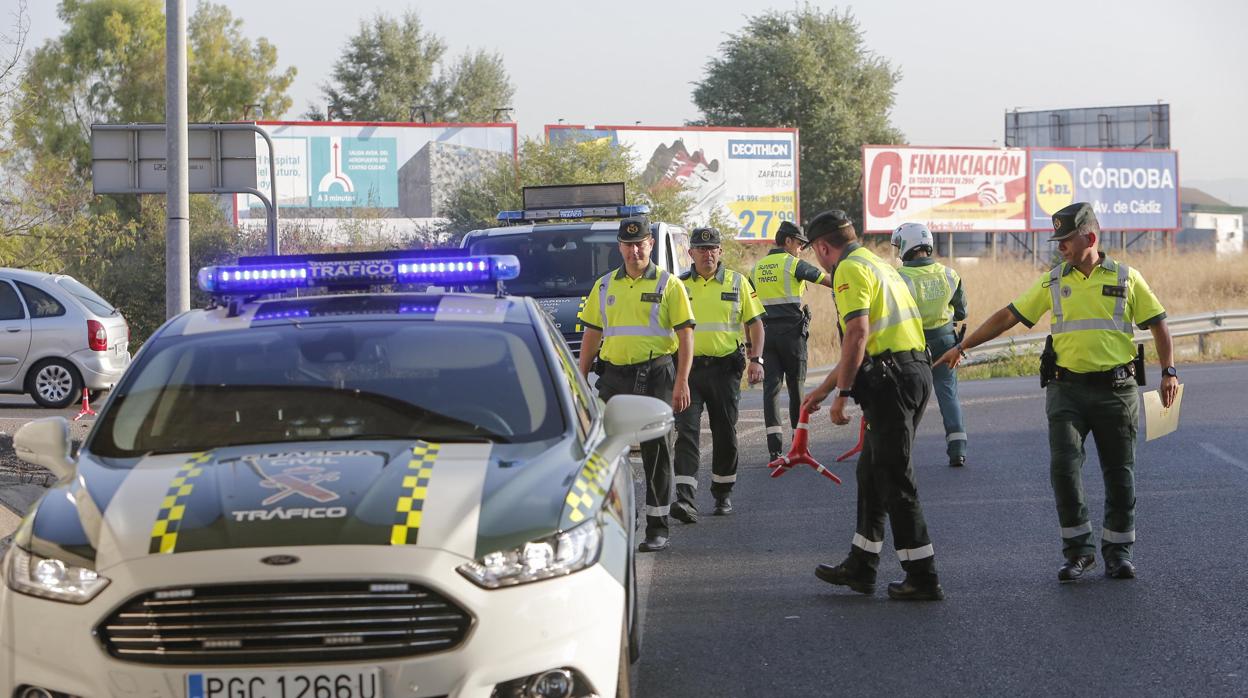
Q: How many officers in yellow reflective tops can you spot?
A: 6